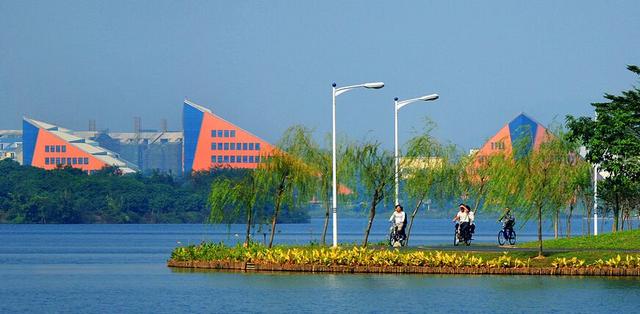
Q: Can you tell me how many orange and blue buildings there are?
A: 3